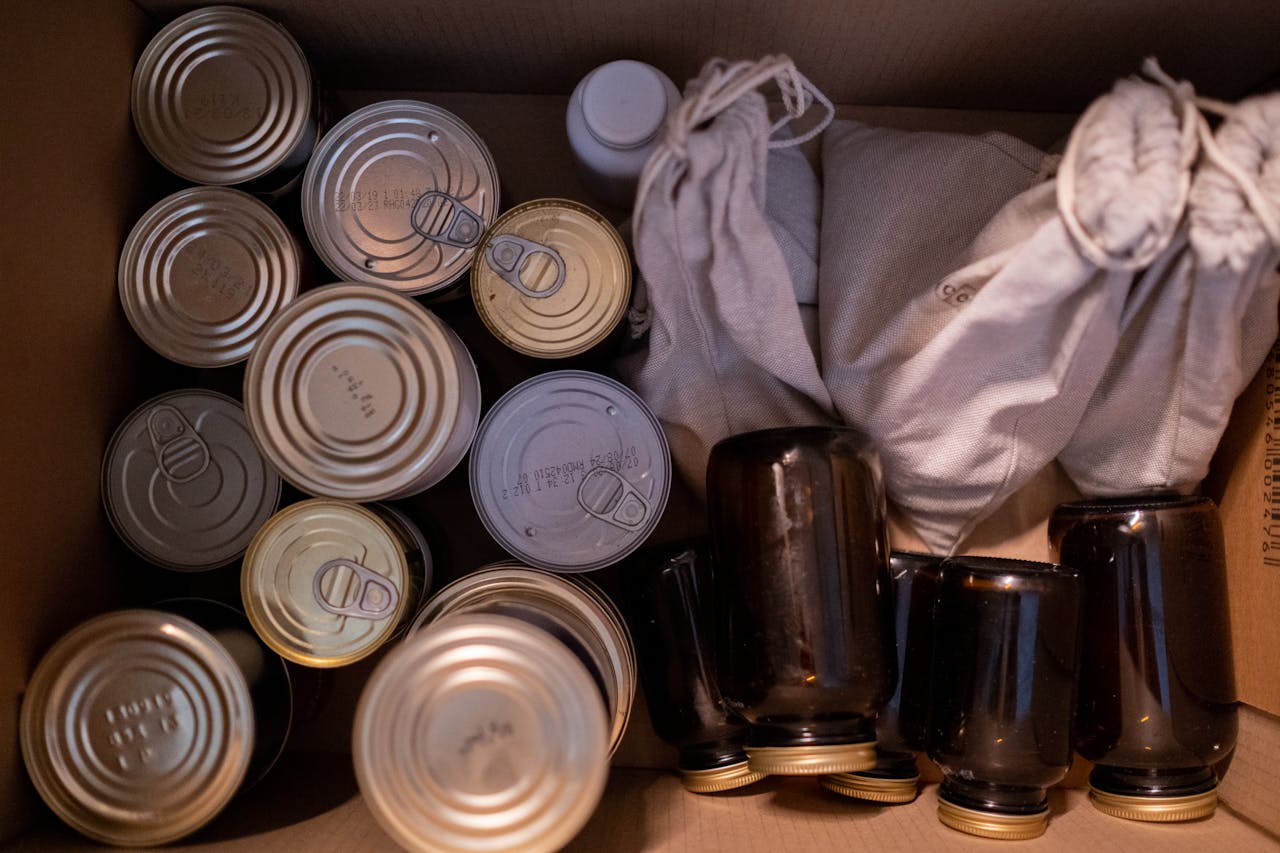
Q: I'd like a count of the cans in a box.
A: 11